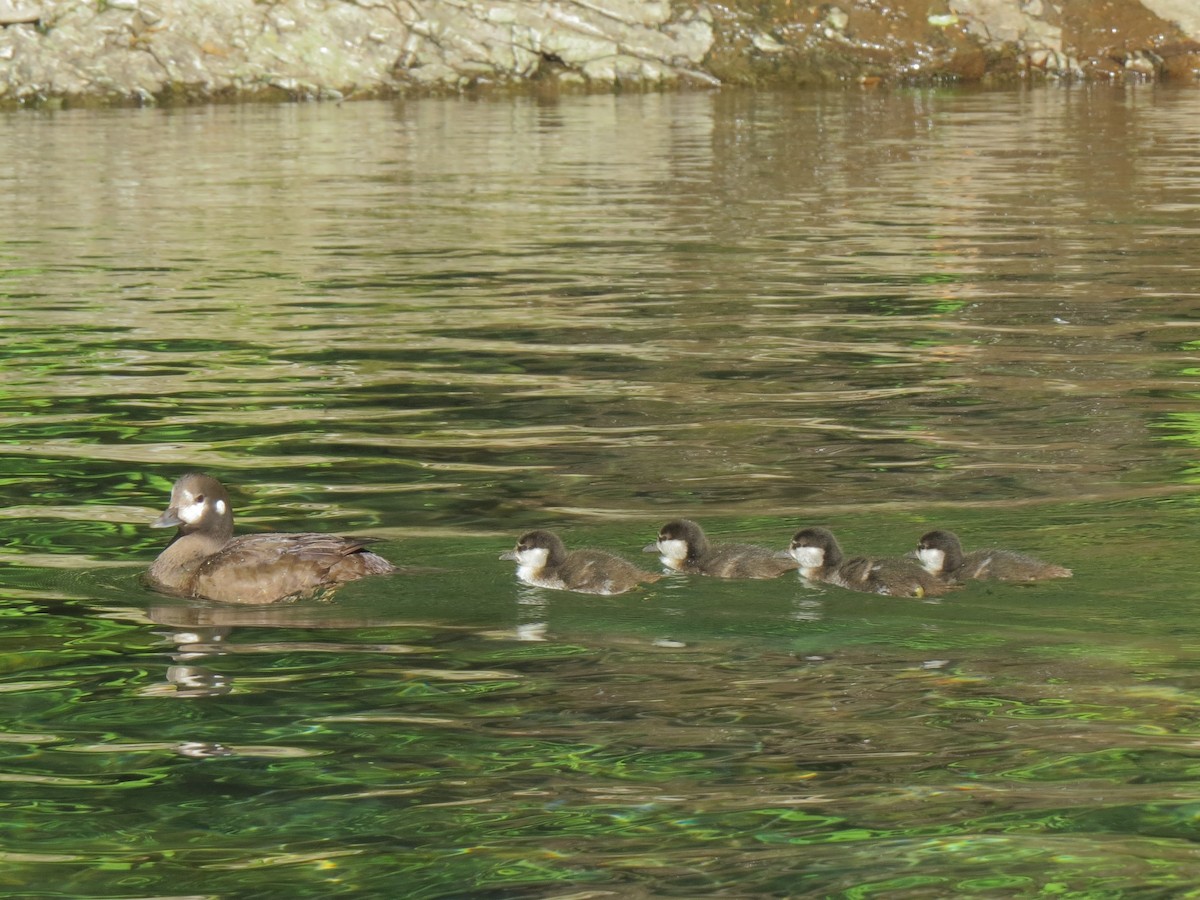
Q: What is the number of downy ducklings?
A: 4